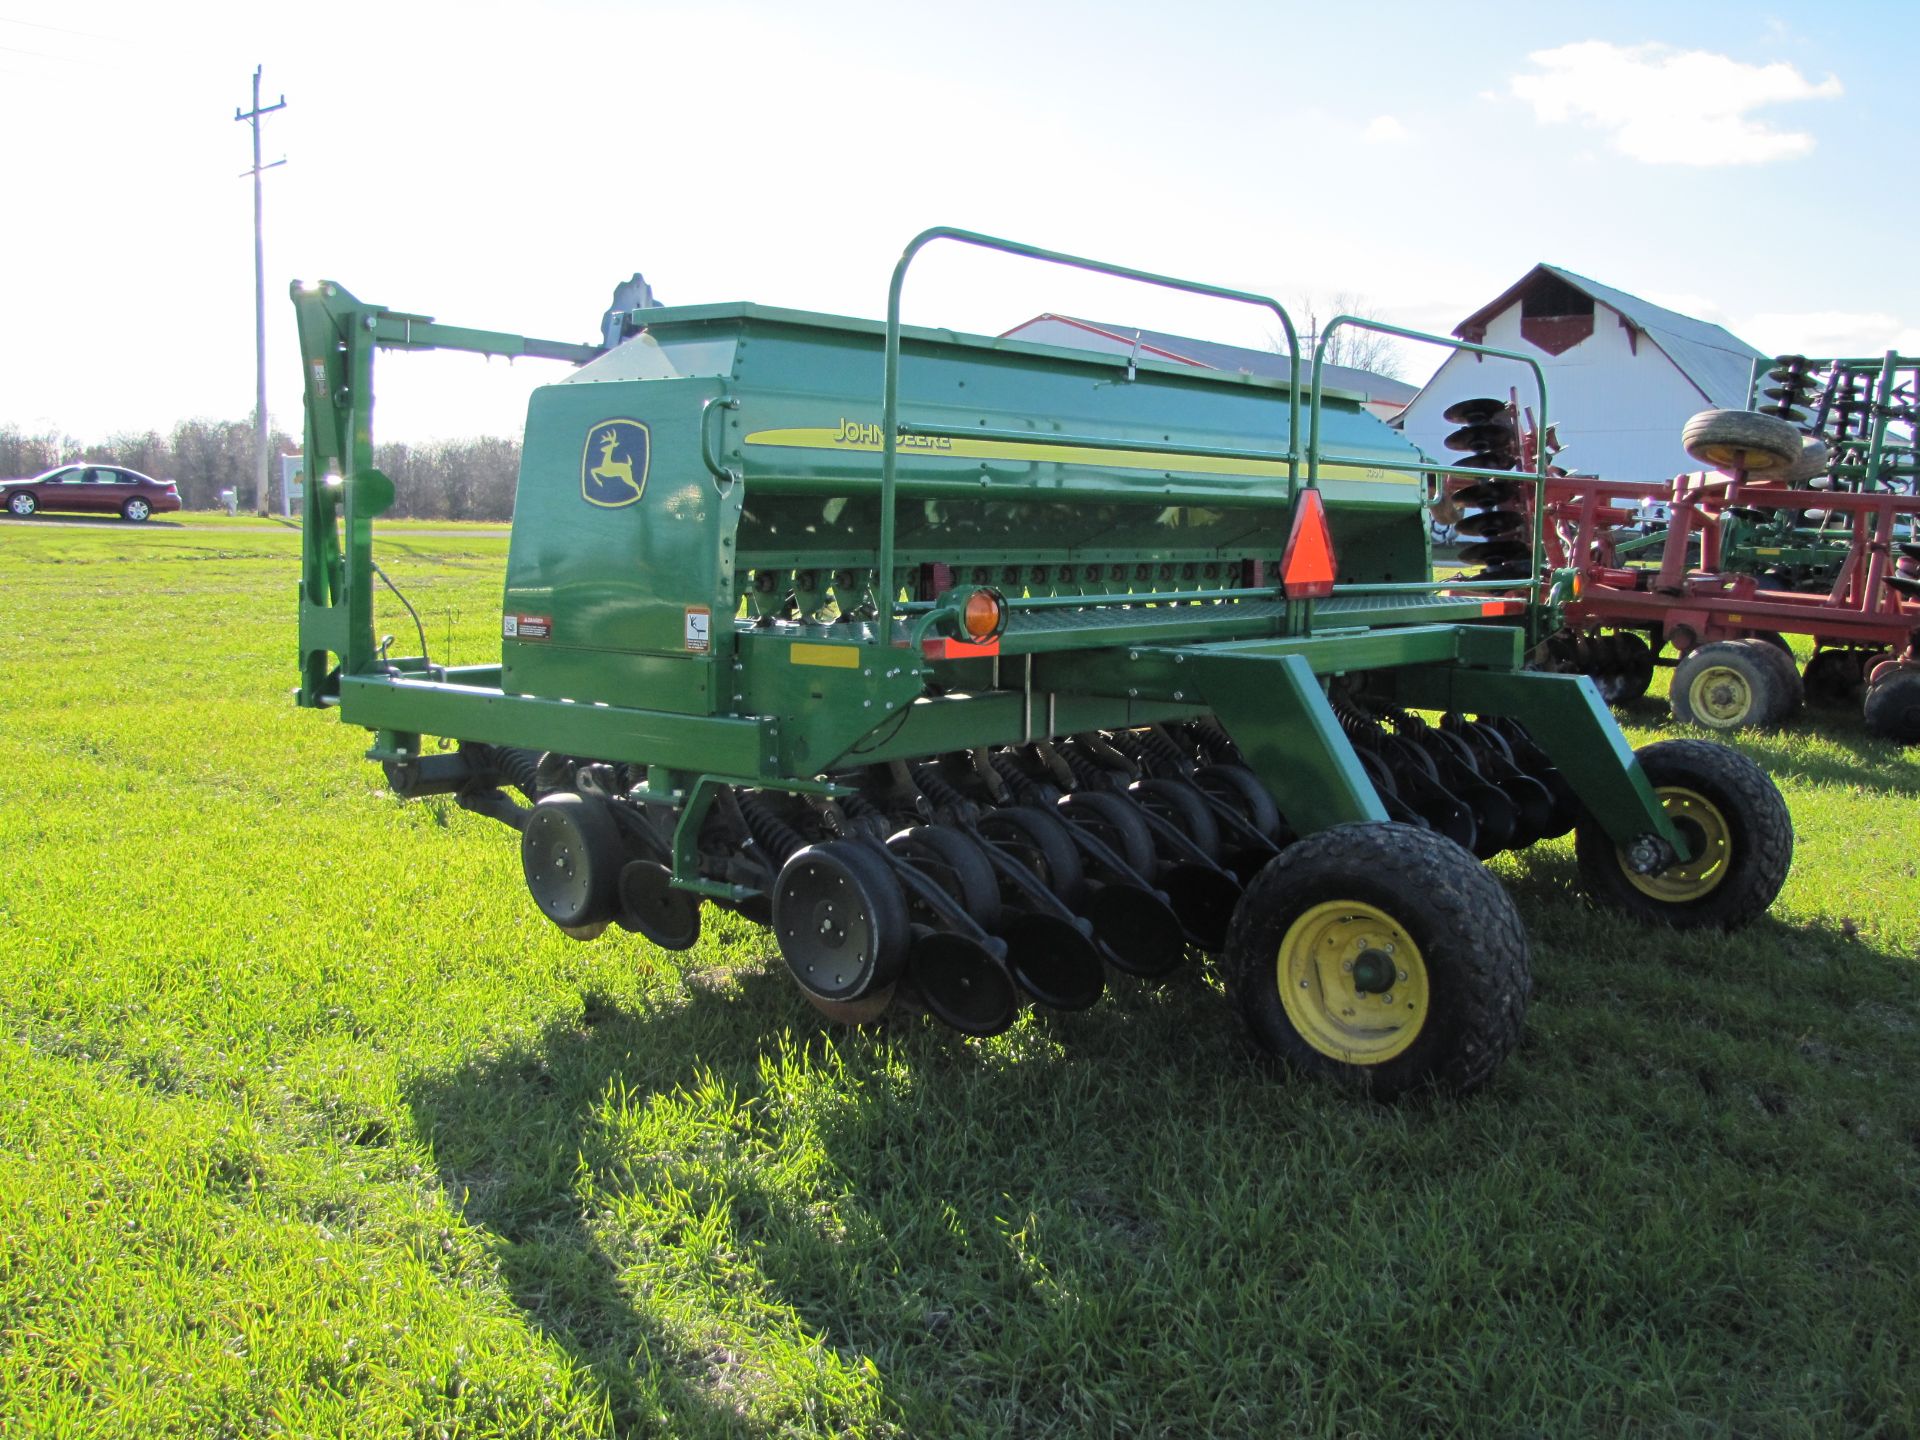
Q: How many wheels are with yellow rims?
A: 4